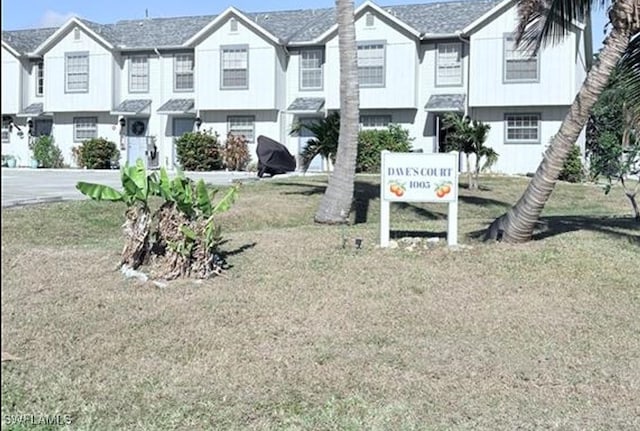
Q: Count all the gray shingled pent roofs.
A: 5